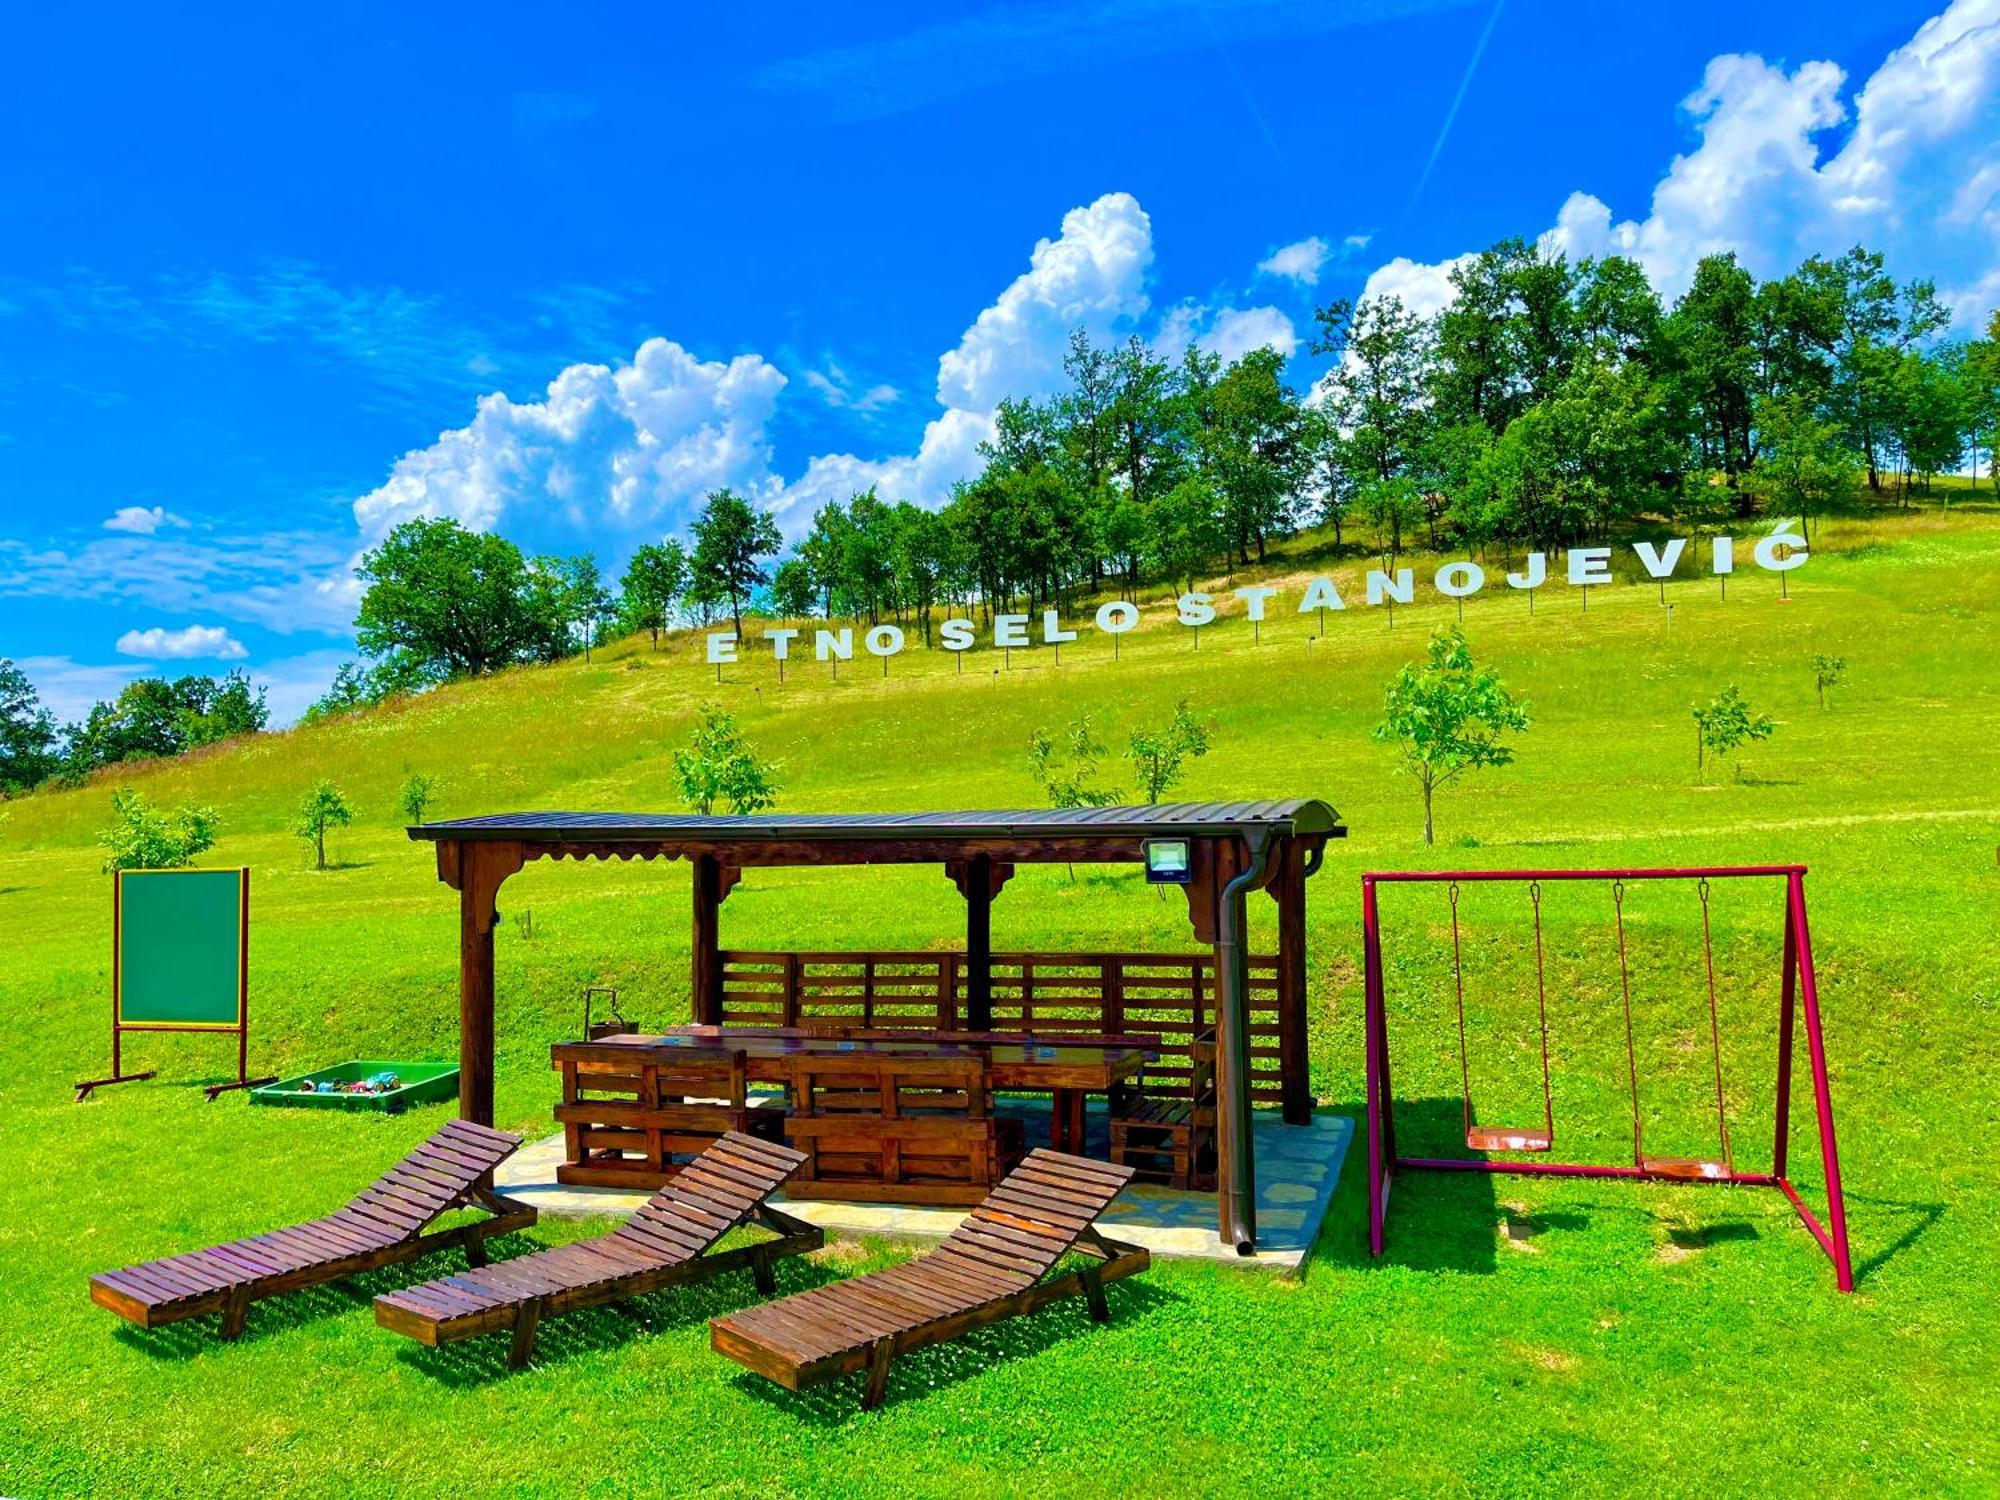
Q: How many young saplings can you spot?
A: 9